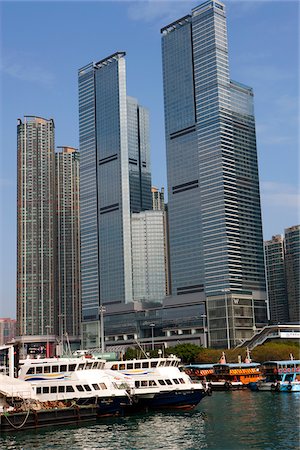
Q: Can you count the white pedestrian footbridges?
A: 1